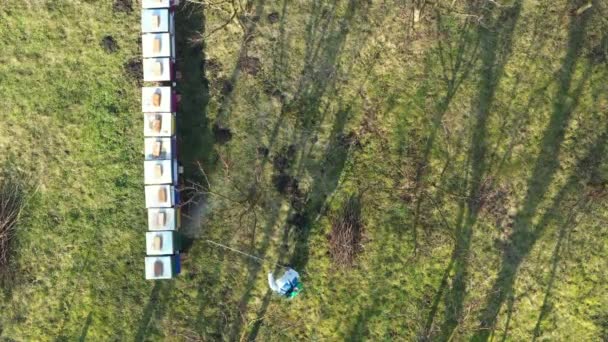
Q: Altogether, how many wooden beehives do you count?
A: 12